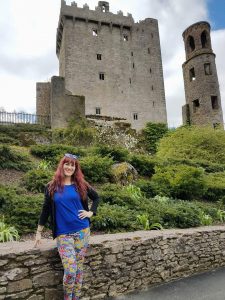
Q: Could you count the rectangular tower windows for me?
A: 4